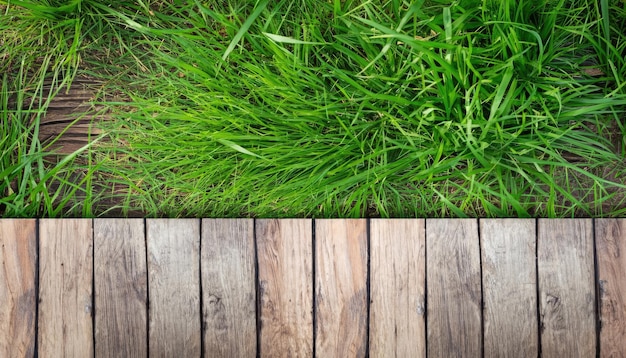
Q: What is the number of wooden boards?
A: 12